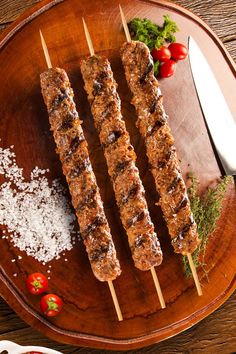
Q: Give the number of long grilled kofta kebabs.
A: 3